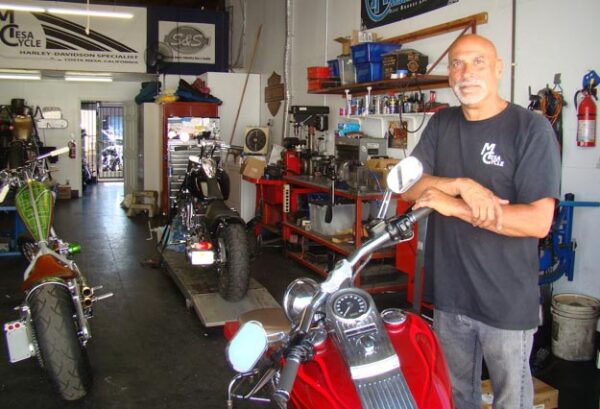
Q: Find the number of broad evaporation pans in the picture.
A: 0